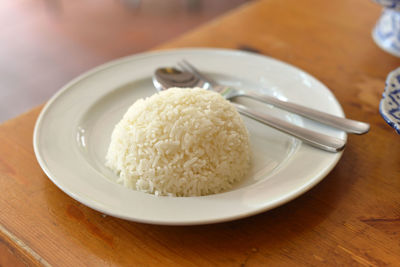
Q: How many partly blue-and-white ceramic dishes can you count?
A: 2